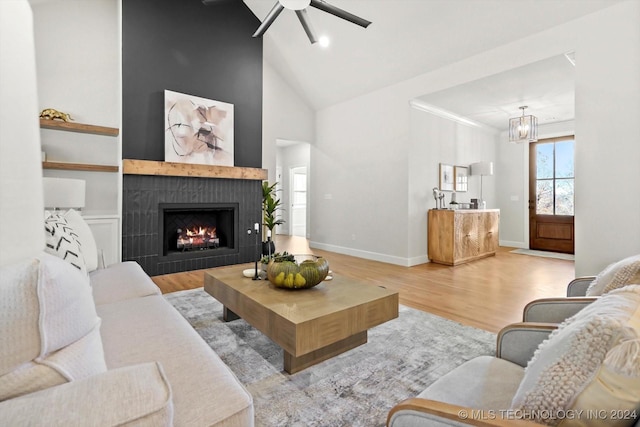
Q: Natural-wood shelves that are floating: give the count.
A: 2